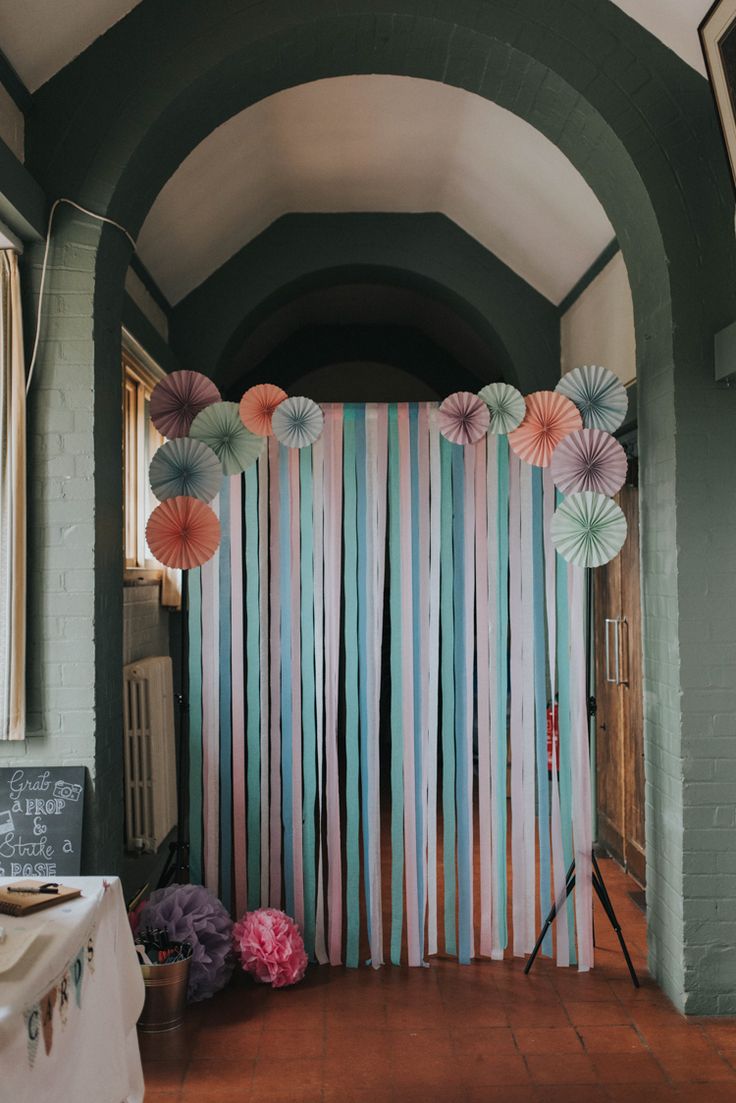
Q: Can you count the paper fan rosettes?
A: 12